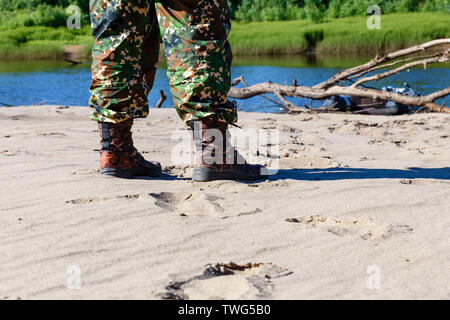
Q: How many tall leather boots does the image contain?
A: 2